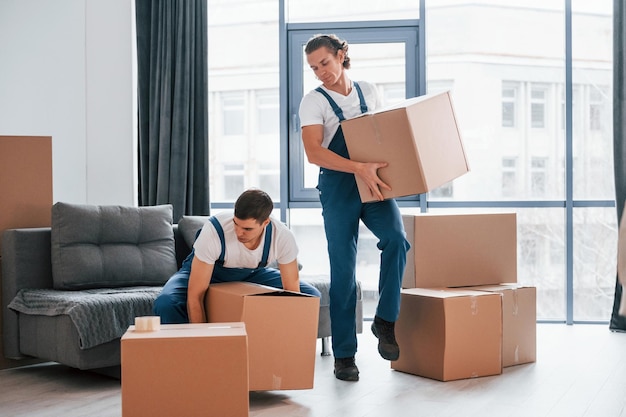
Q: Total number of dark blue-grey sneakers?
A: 2